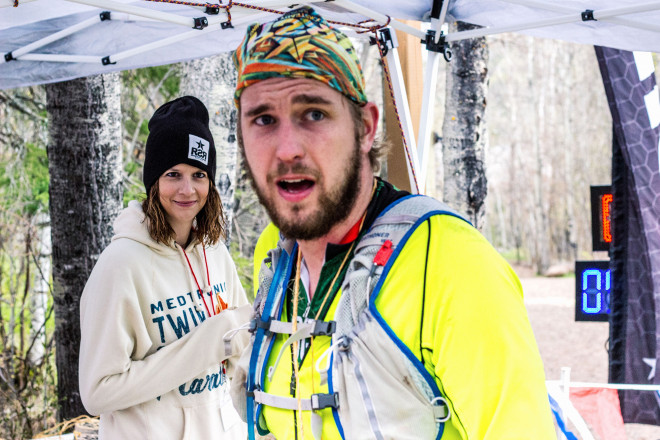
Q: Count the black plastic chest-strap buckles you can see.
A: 2